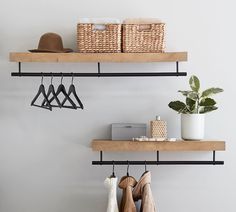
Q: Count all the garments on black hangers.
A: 3